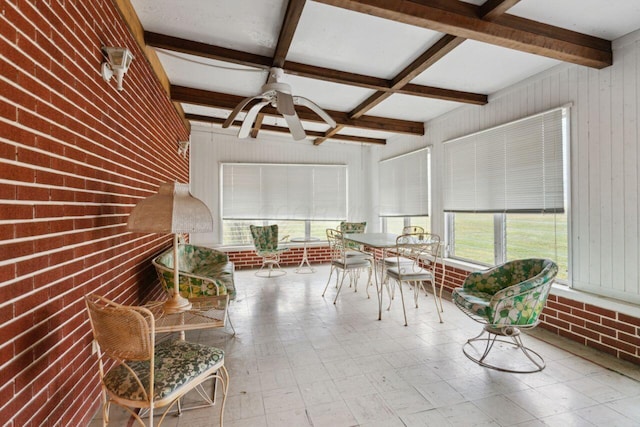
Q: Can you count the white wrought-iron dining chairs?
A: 4